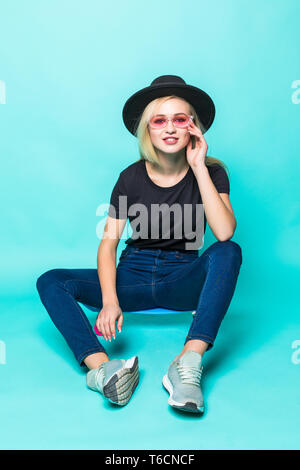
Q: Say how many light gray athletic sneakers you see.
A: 2